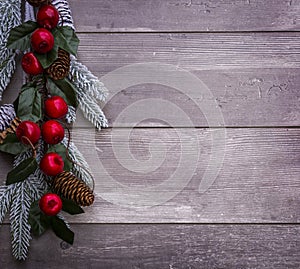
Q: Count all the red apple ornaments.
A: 8